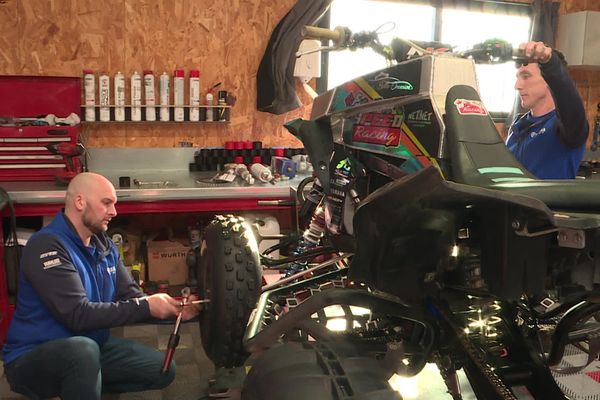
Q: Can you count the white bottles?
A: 8